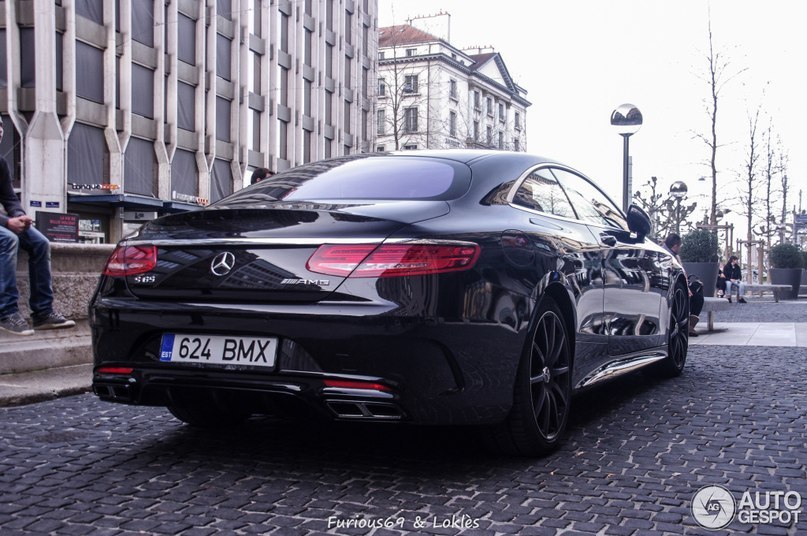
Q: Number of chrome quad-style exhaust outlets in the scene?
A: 4